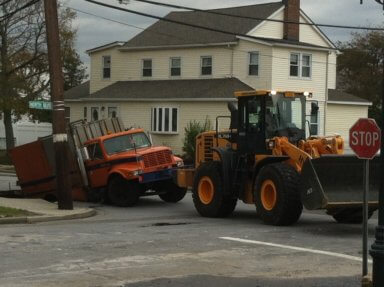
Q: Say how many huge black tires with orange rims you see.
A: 2